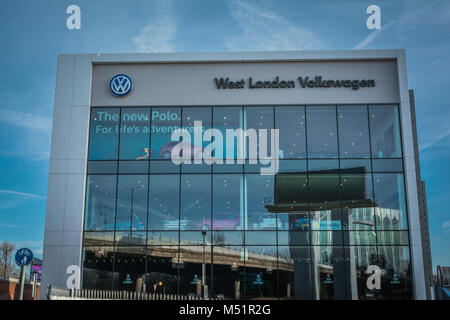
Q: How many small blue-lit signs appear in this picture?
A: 5